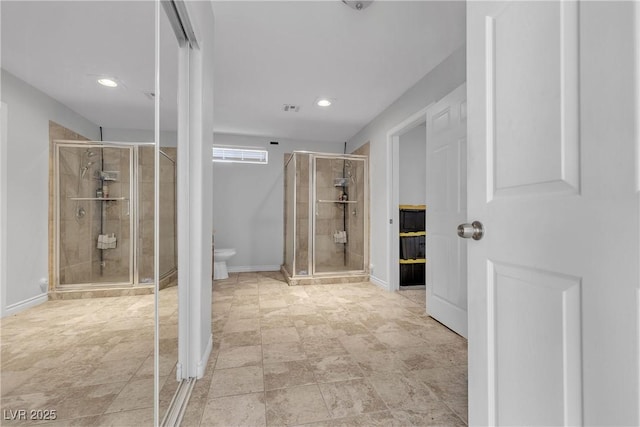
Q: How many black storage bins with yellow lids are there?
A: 3